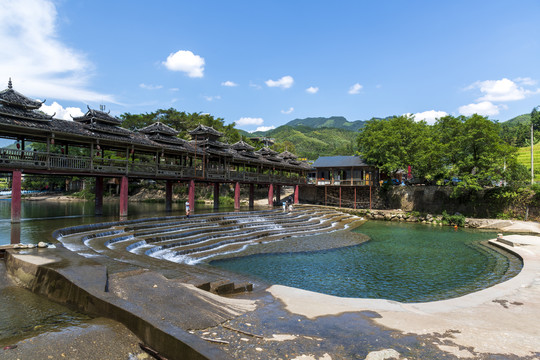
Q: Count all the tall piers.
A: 11